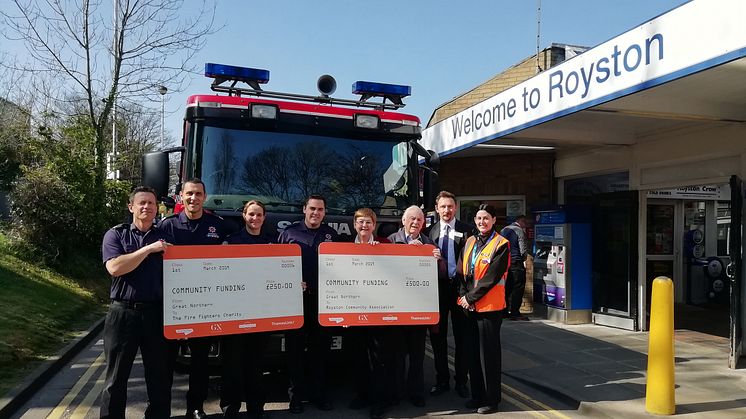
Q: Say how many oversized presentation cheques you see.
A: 2